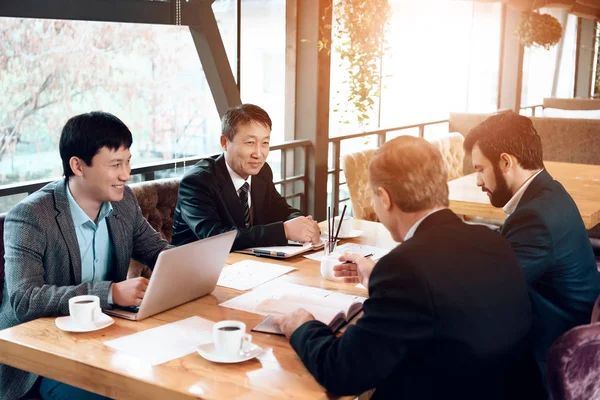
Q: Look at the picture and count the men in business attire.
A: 4